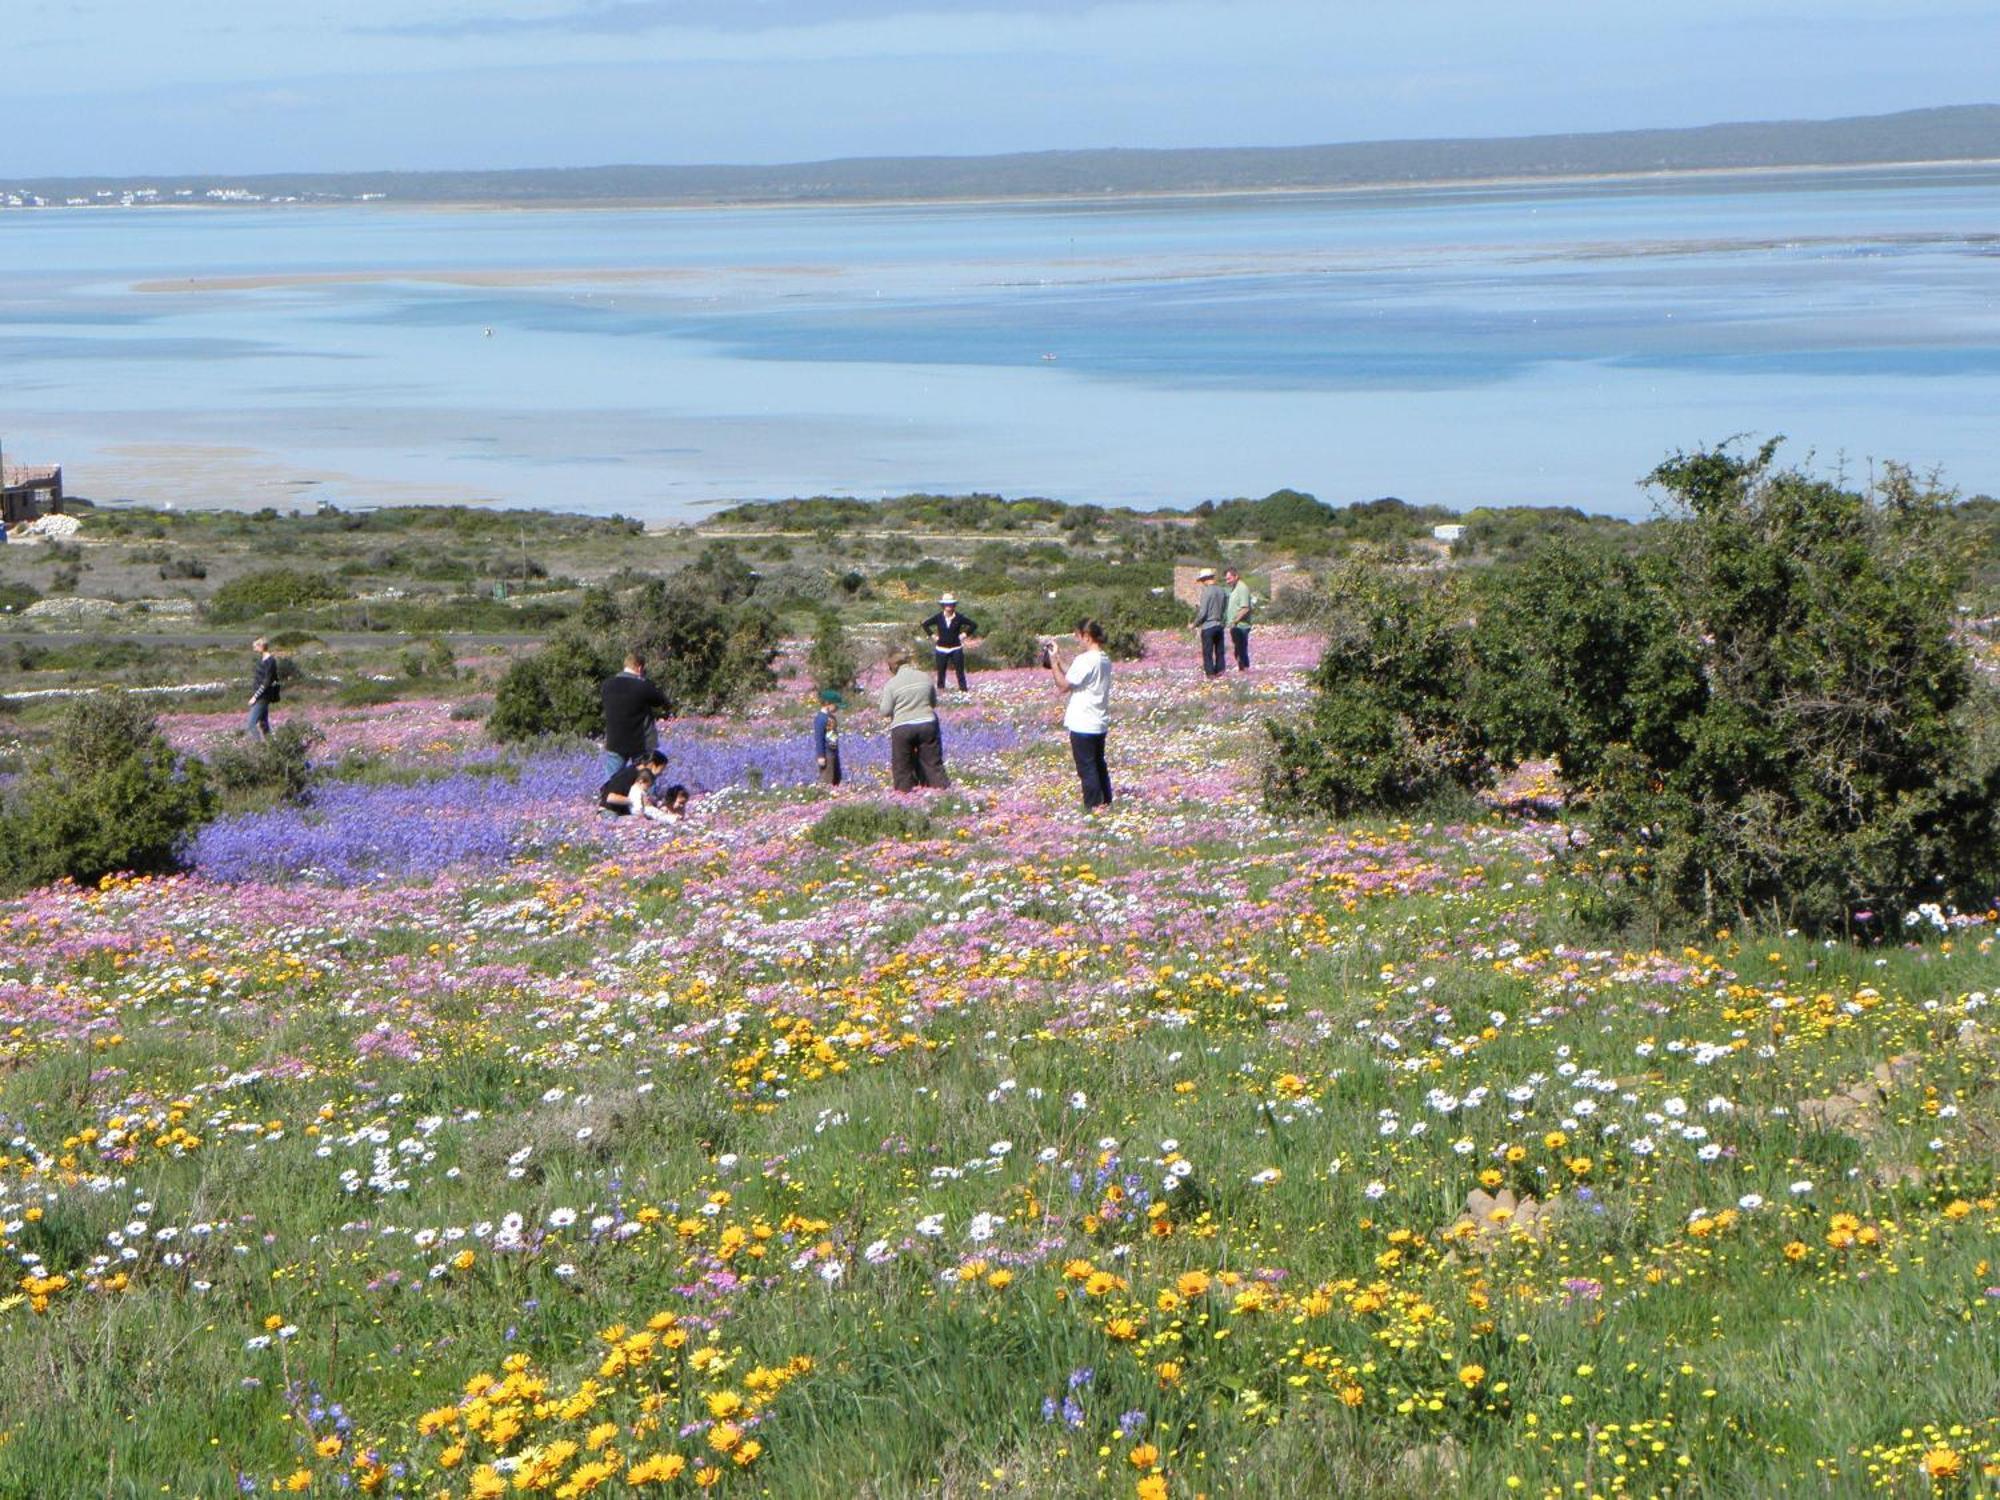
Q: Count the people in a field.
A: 11